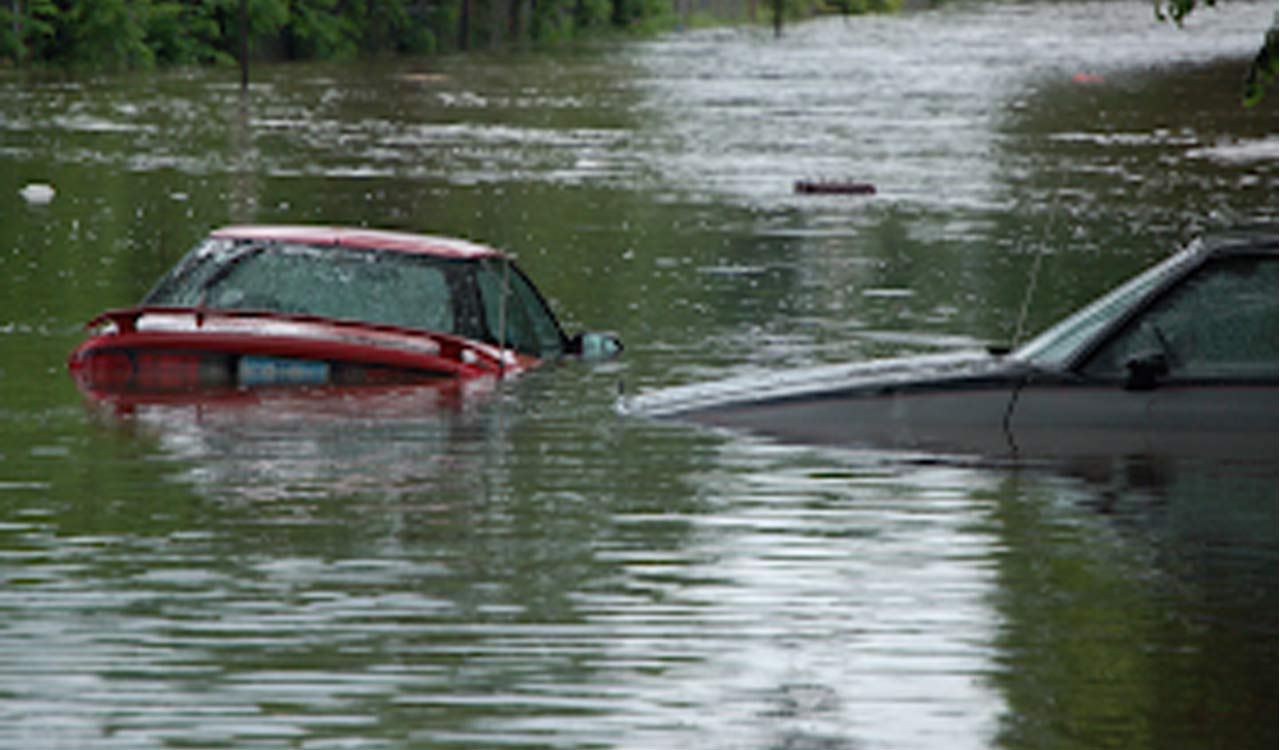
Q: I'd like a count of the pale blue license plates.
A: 1